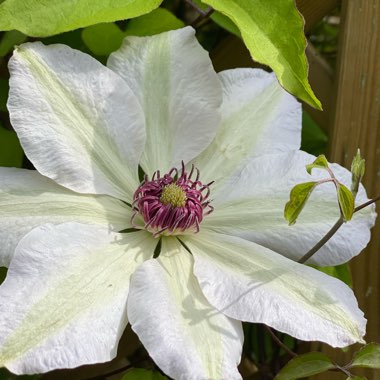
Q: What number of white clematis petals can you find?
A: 8